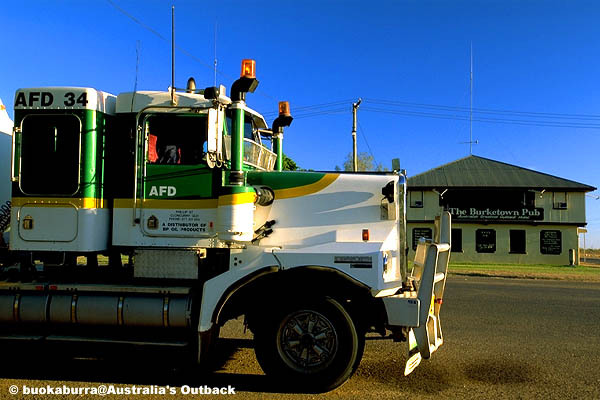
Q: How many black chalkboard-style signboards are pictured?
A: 3